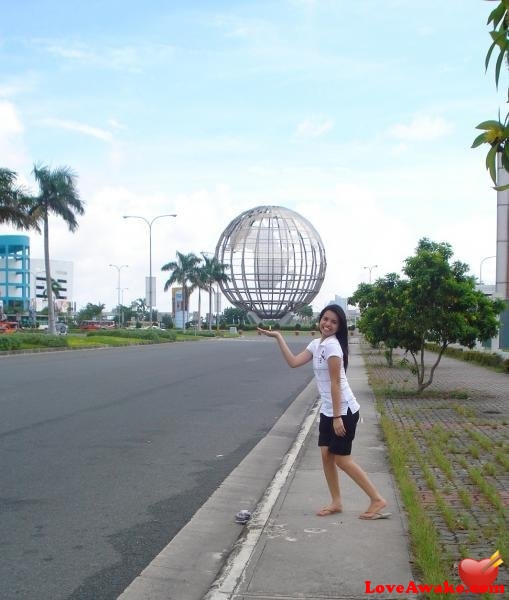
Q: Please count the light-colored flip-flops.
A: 2